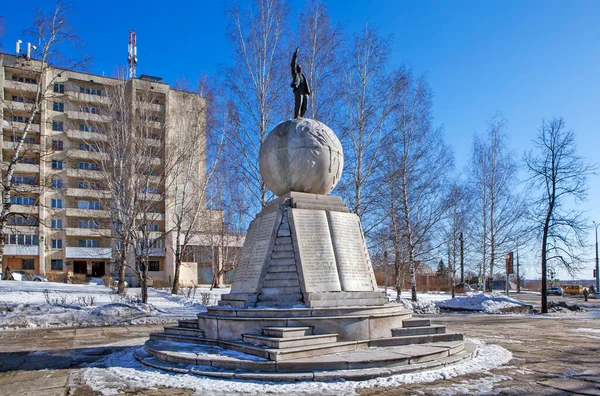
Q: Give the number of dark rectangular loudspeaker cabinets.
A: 0